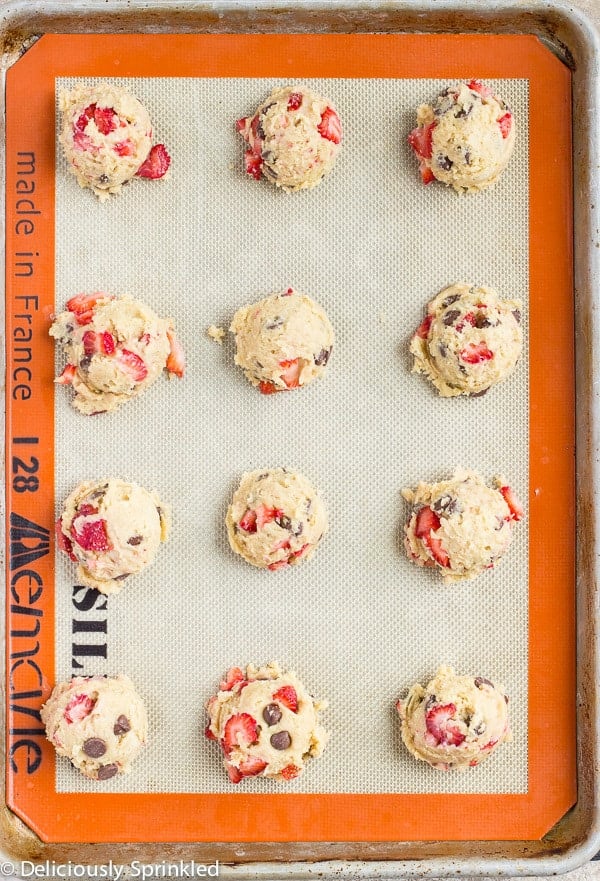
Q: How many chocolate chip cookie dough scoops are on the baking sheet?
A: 12